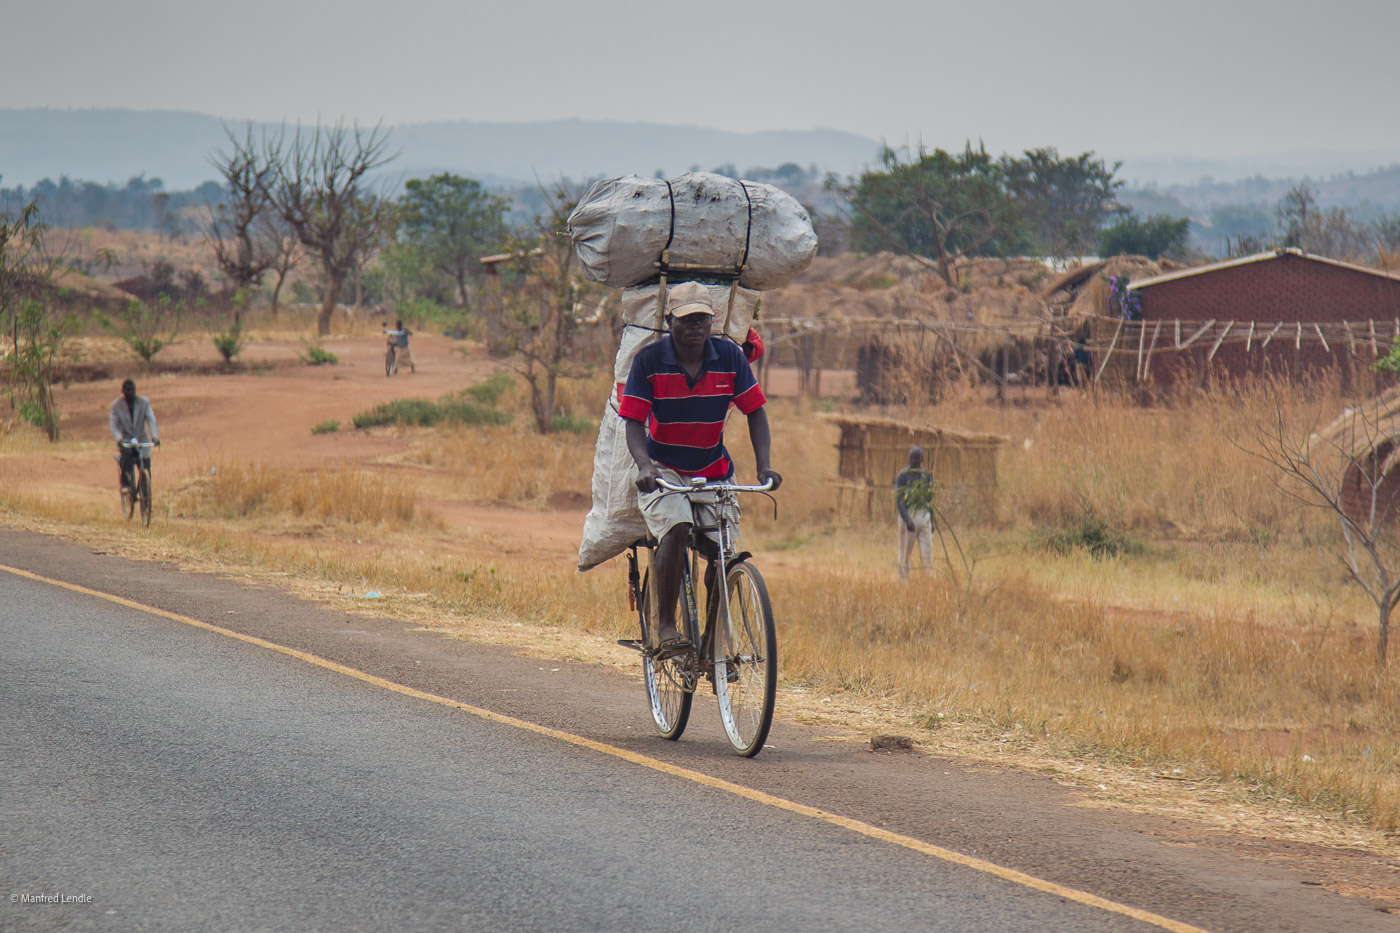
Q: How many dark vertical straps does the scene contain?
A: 2